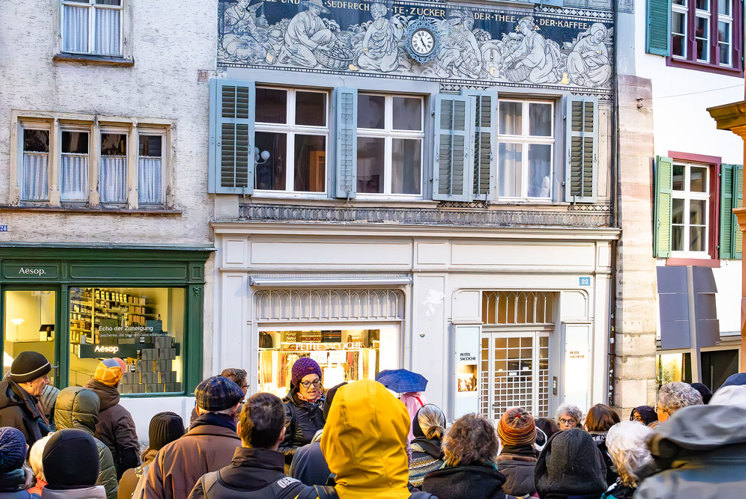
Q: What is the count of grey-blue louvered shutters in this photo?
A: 5